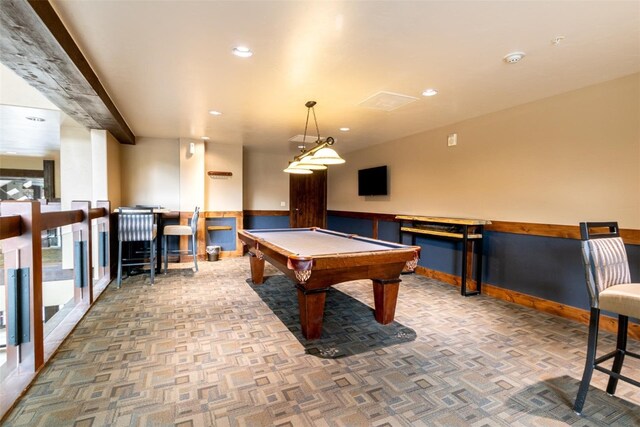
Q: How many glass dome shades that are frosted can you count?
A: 3